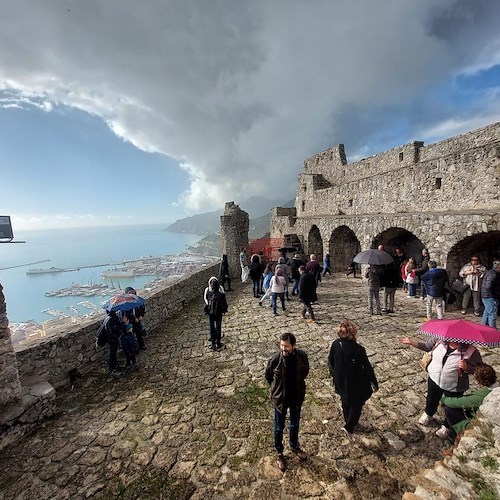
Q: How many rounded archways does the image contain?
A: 4